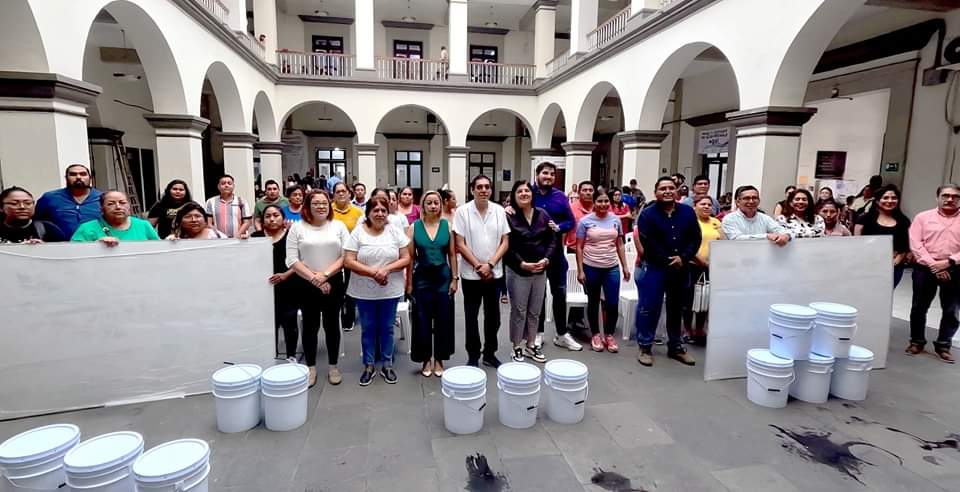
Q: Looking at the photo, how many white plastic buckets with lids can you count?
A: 13